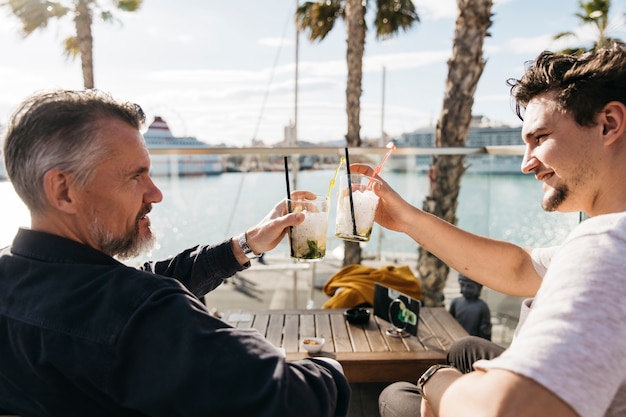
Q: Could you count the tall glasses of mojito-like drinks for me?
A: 2